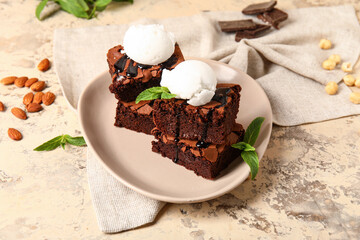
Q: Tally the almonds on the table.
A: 12